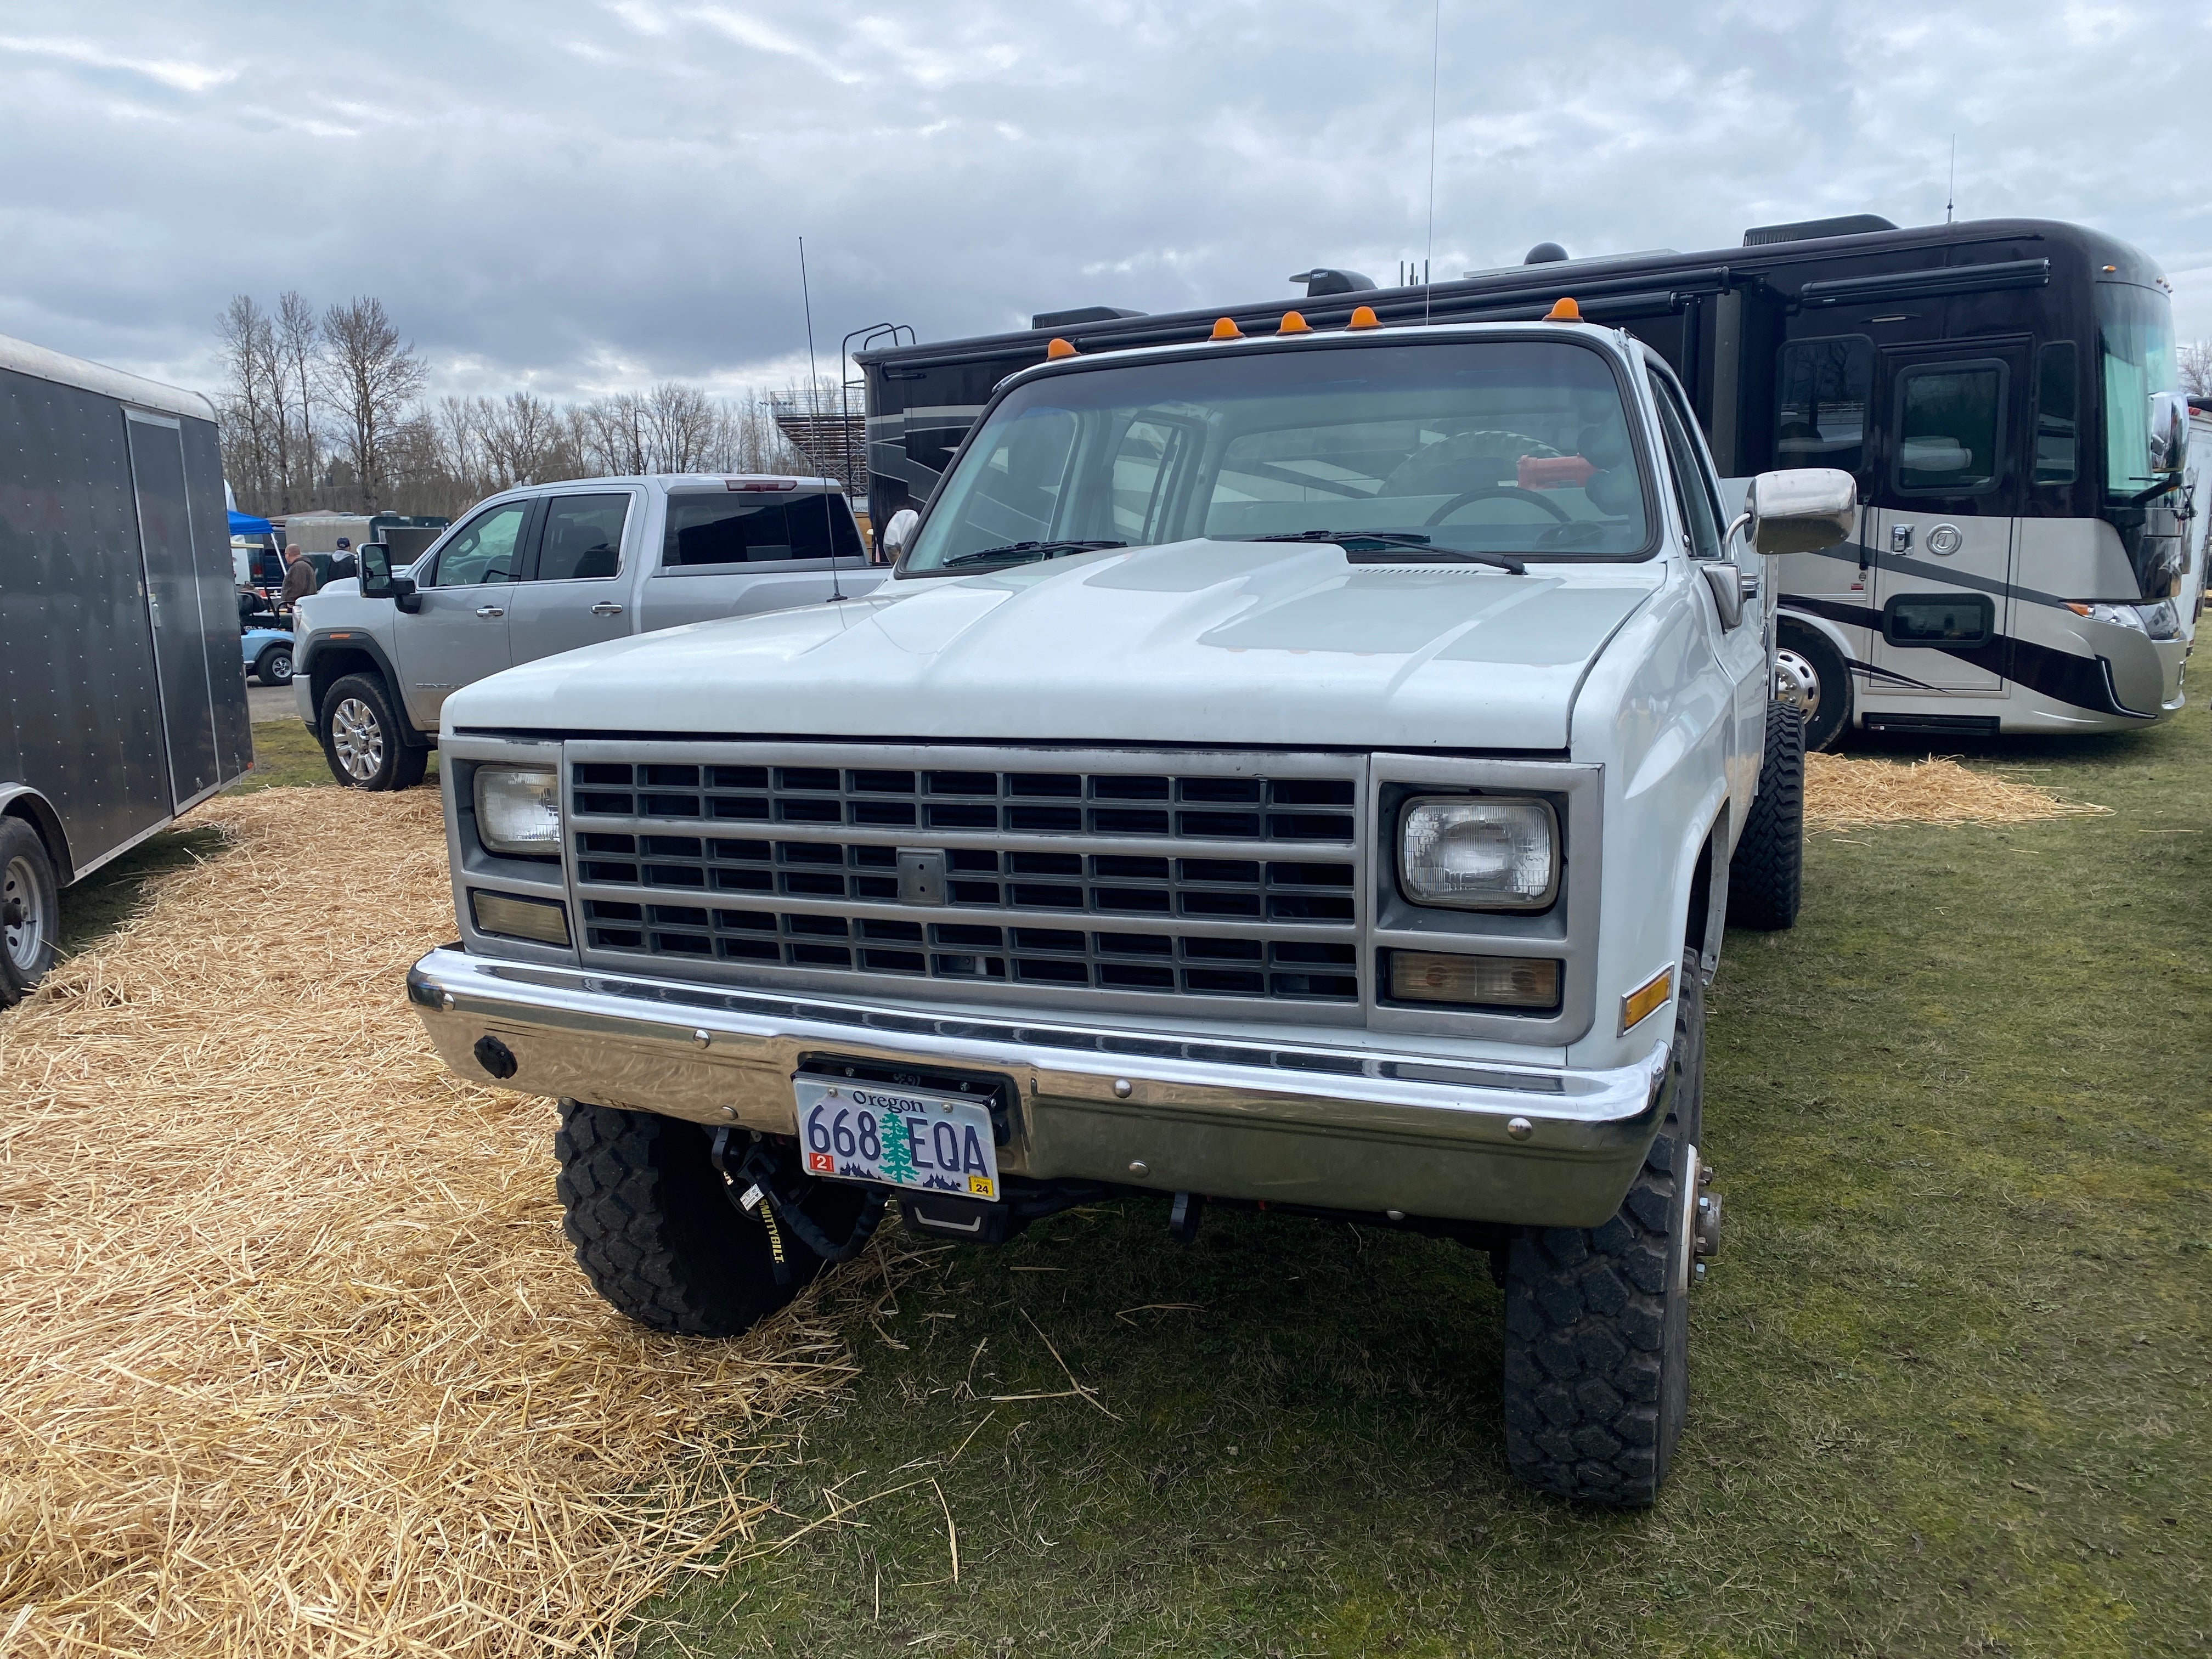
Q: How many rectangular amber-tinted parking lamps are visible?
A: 2